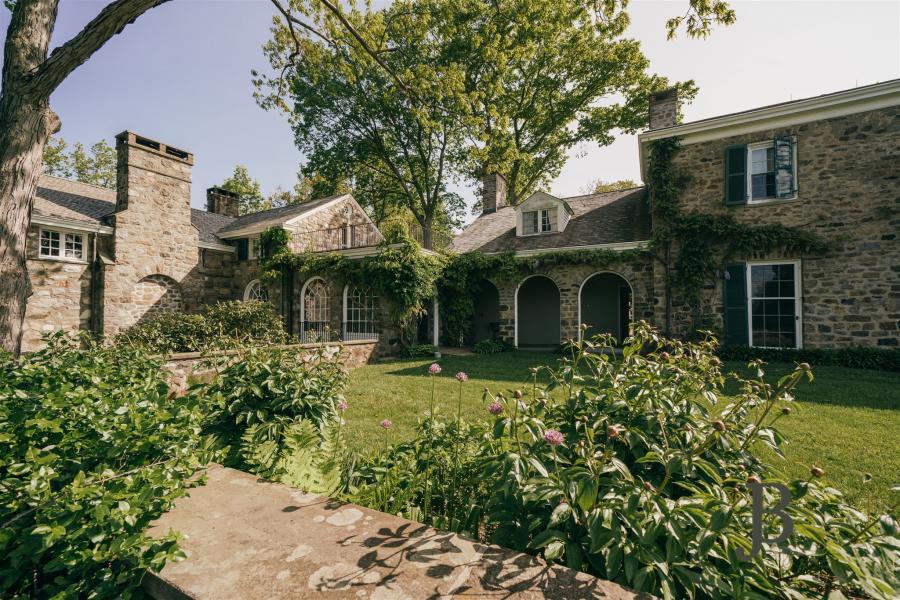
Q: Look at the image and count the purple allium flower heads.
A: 6